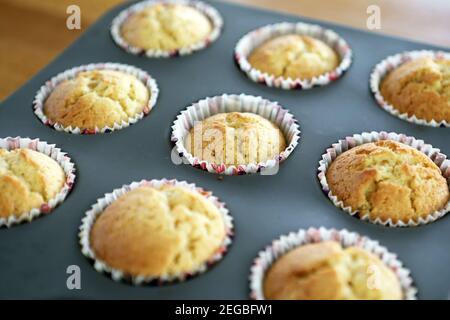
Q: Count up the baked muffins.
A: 9